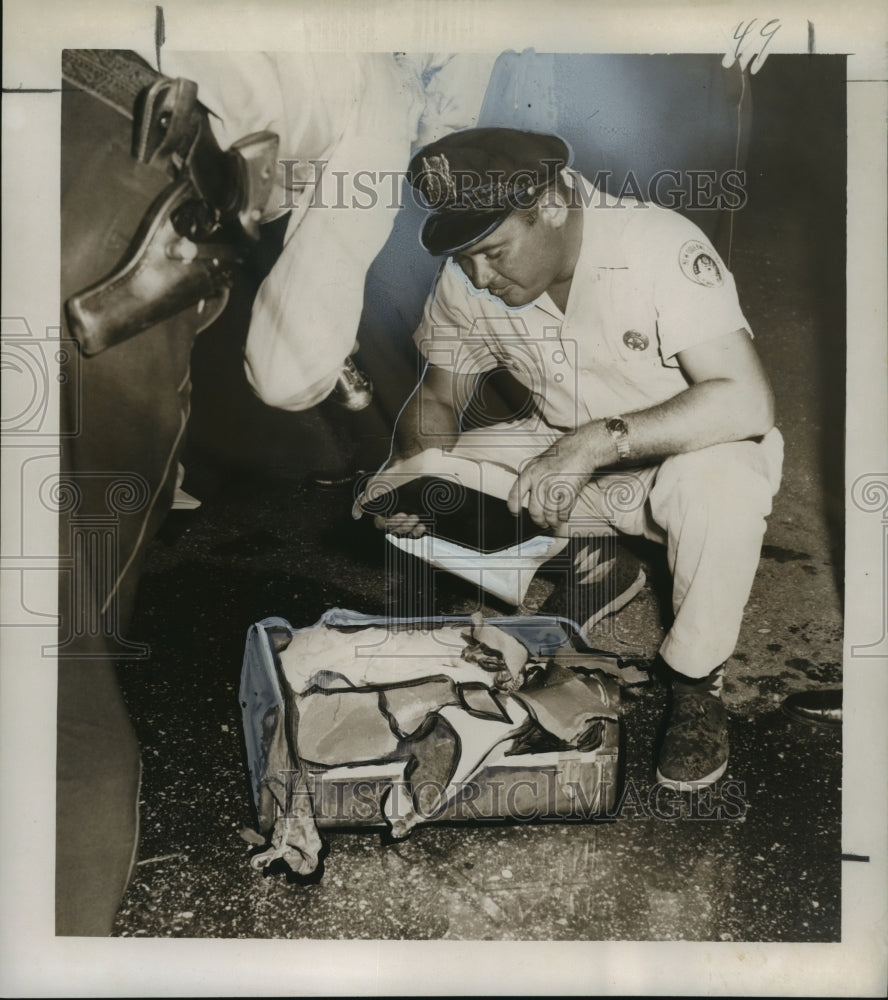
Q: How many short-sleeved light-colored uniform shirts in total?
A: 1